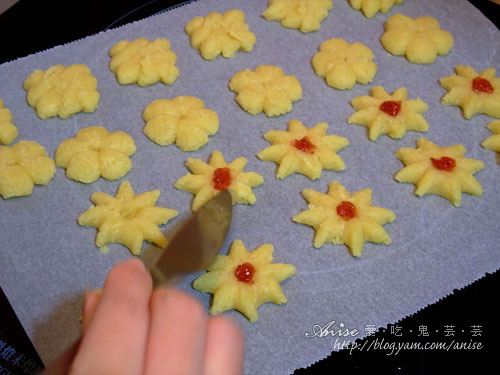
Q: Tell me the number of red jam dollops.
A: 7